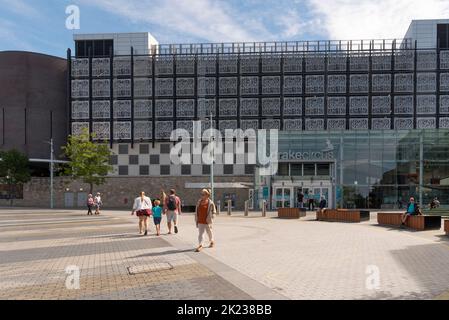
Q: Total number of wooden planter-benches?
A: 4